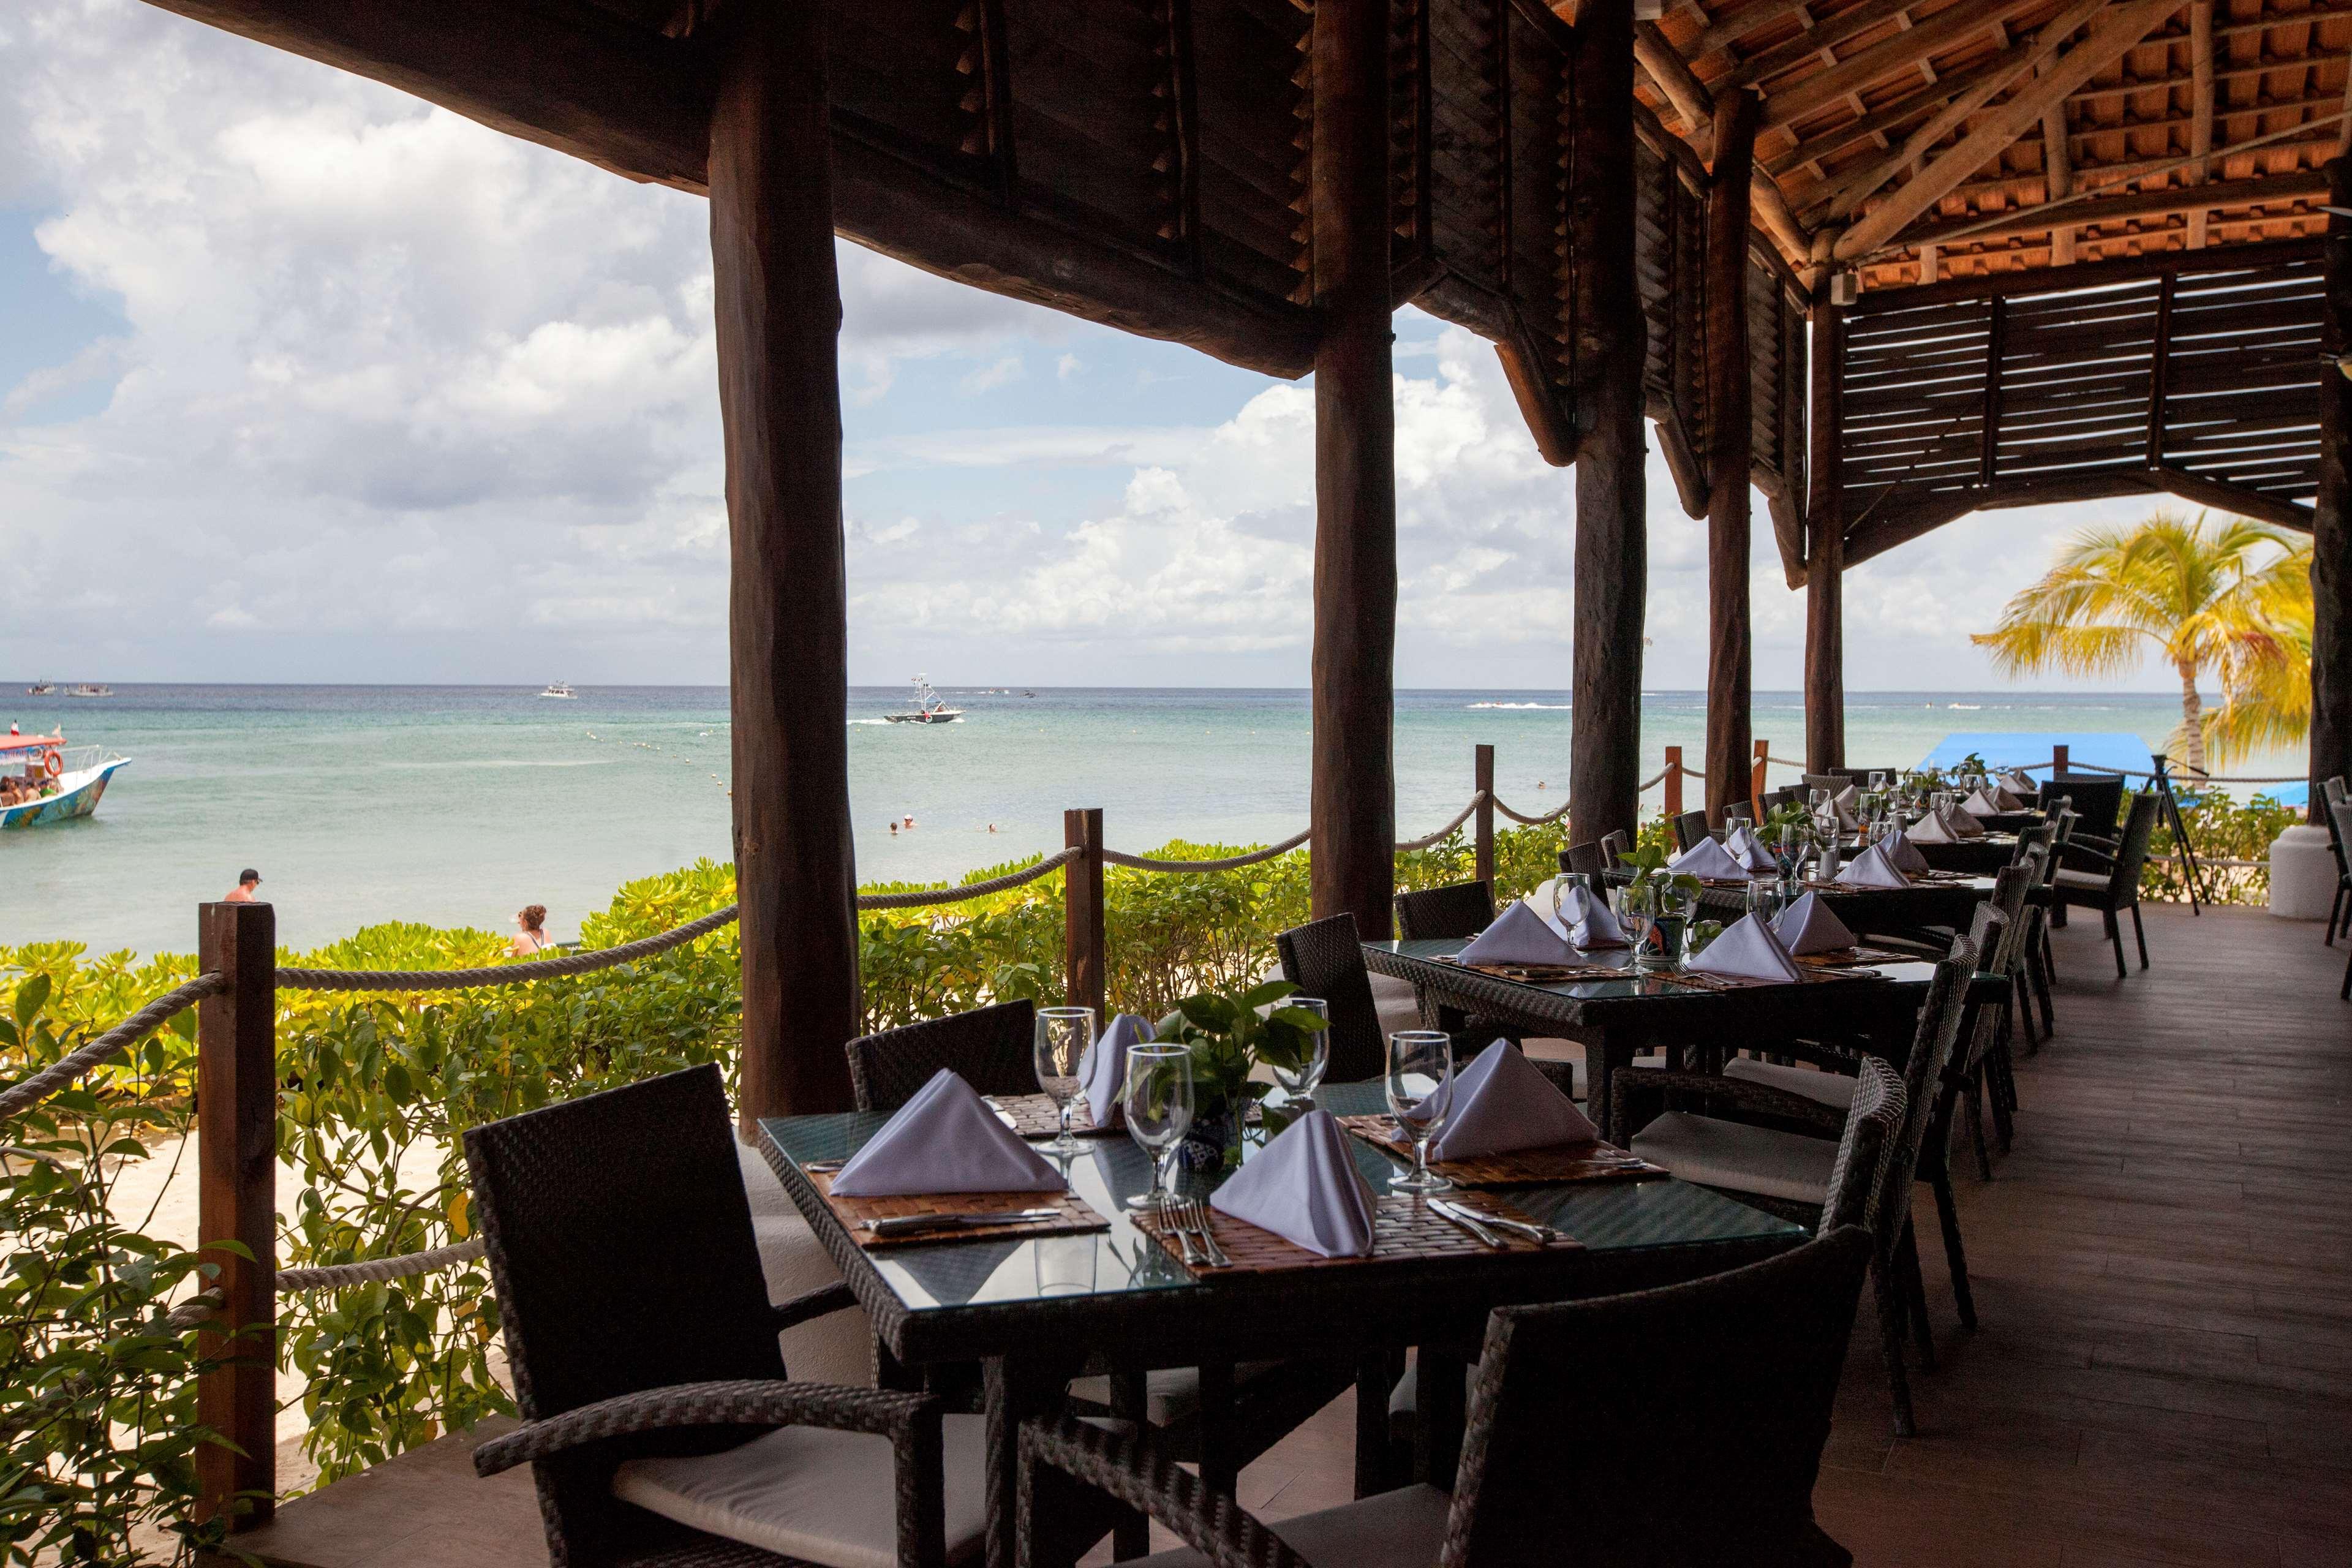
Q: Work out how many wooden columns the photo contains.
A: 6